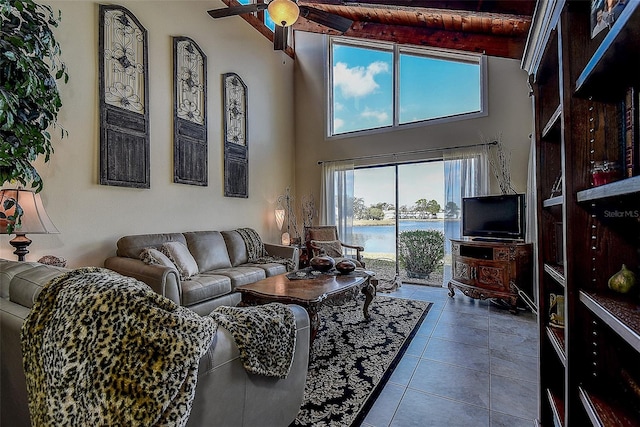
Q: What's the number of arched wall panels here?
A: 3